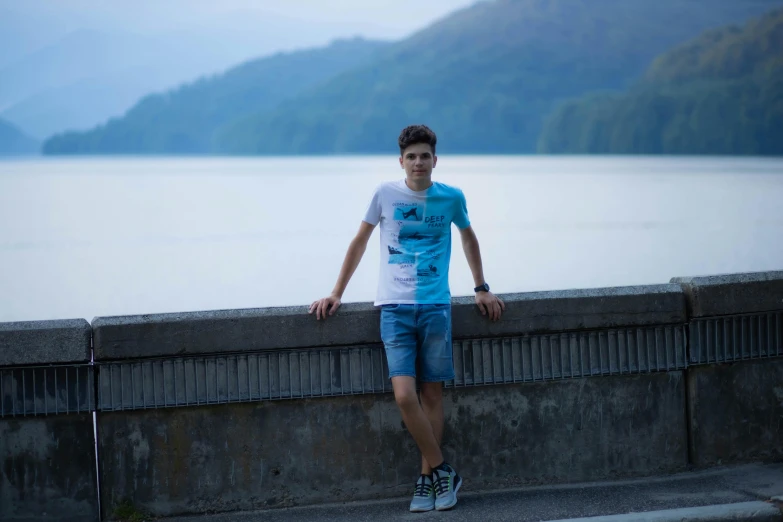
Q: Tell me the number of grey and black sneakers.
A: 2